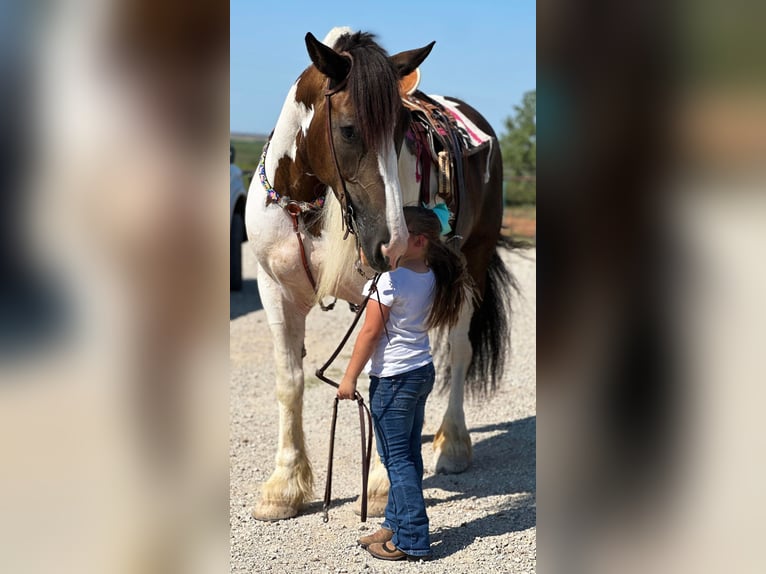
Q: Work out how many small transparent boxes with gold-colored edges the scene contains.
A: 0